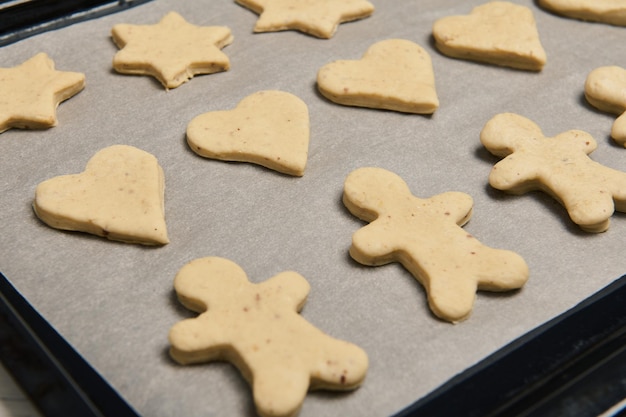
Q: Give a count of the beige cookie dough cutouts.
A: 12